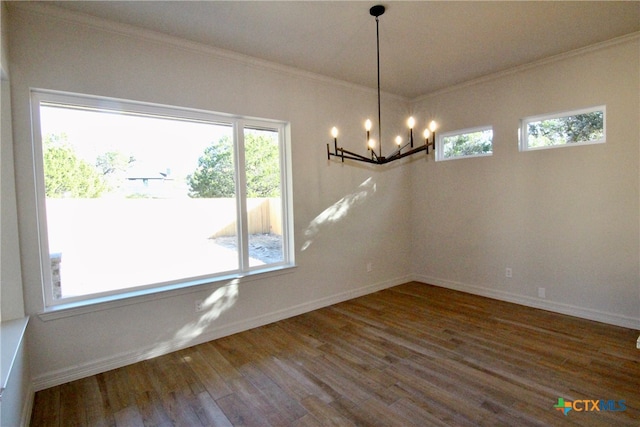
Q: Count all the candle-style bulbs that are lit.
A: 7